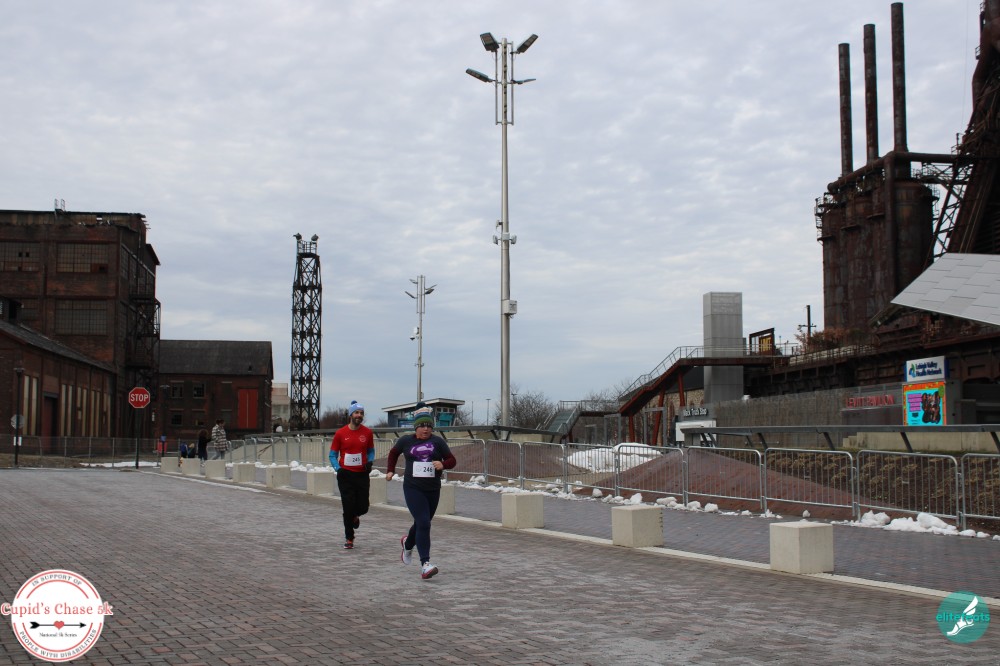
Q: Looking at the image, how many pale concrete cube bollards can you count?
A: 11